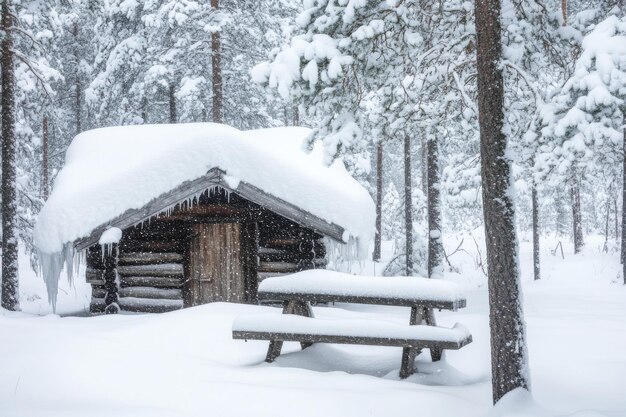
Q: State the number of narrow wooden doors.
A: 1